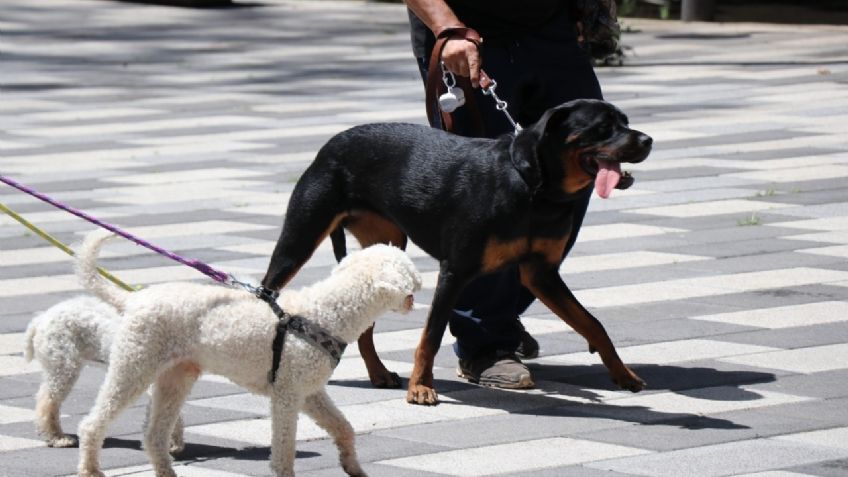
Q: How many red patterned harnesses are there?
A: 0